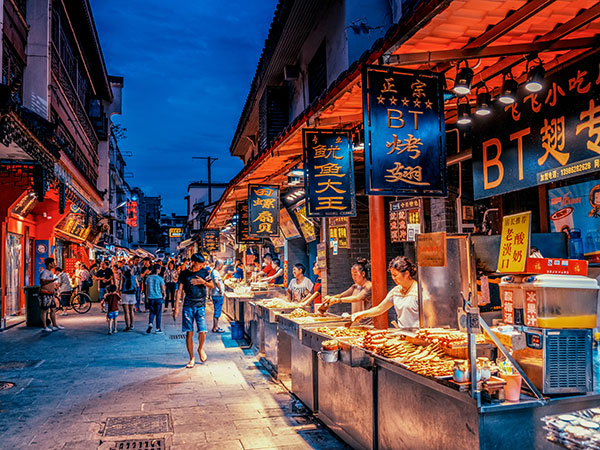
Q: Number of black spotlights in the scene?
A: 5